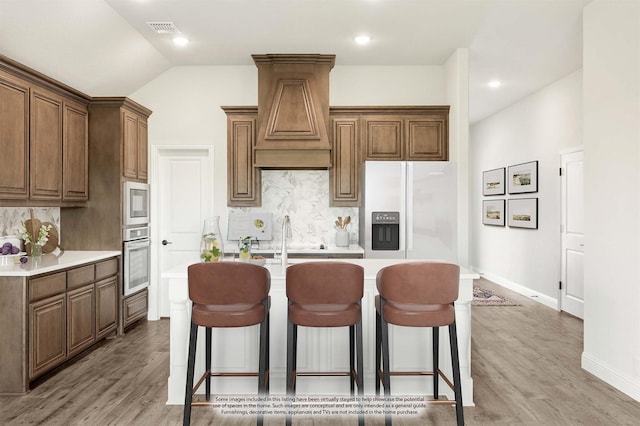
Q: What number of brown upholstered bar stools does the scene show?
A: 3